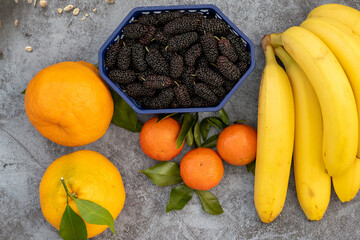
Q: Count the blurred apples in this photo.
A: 0